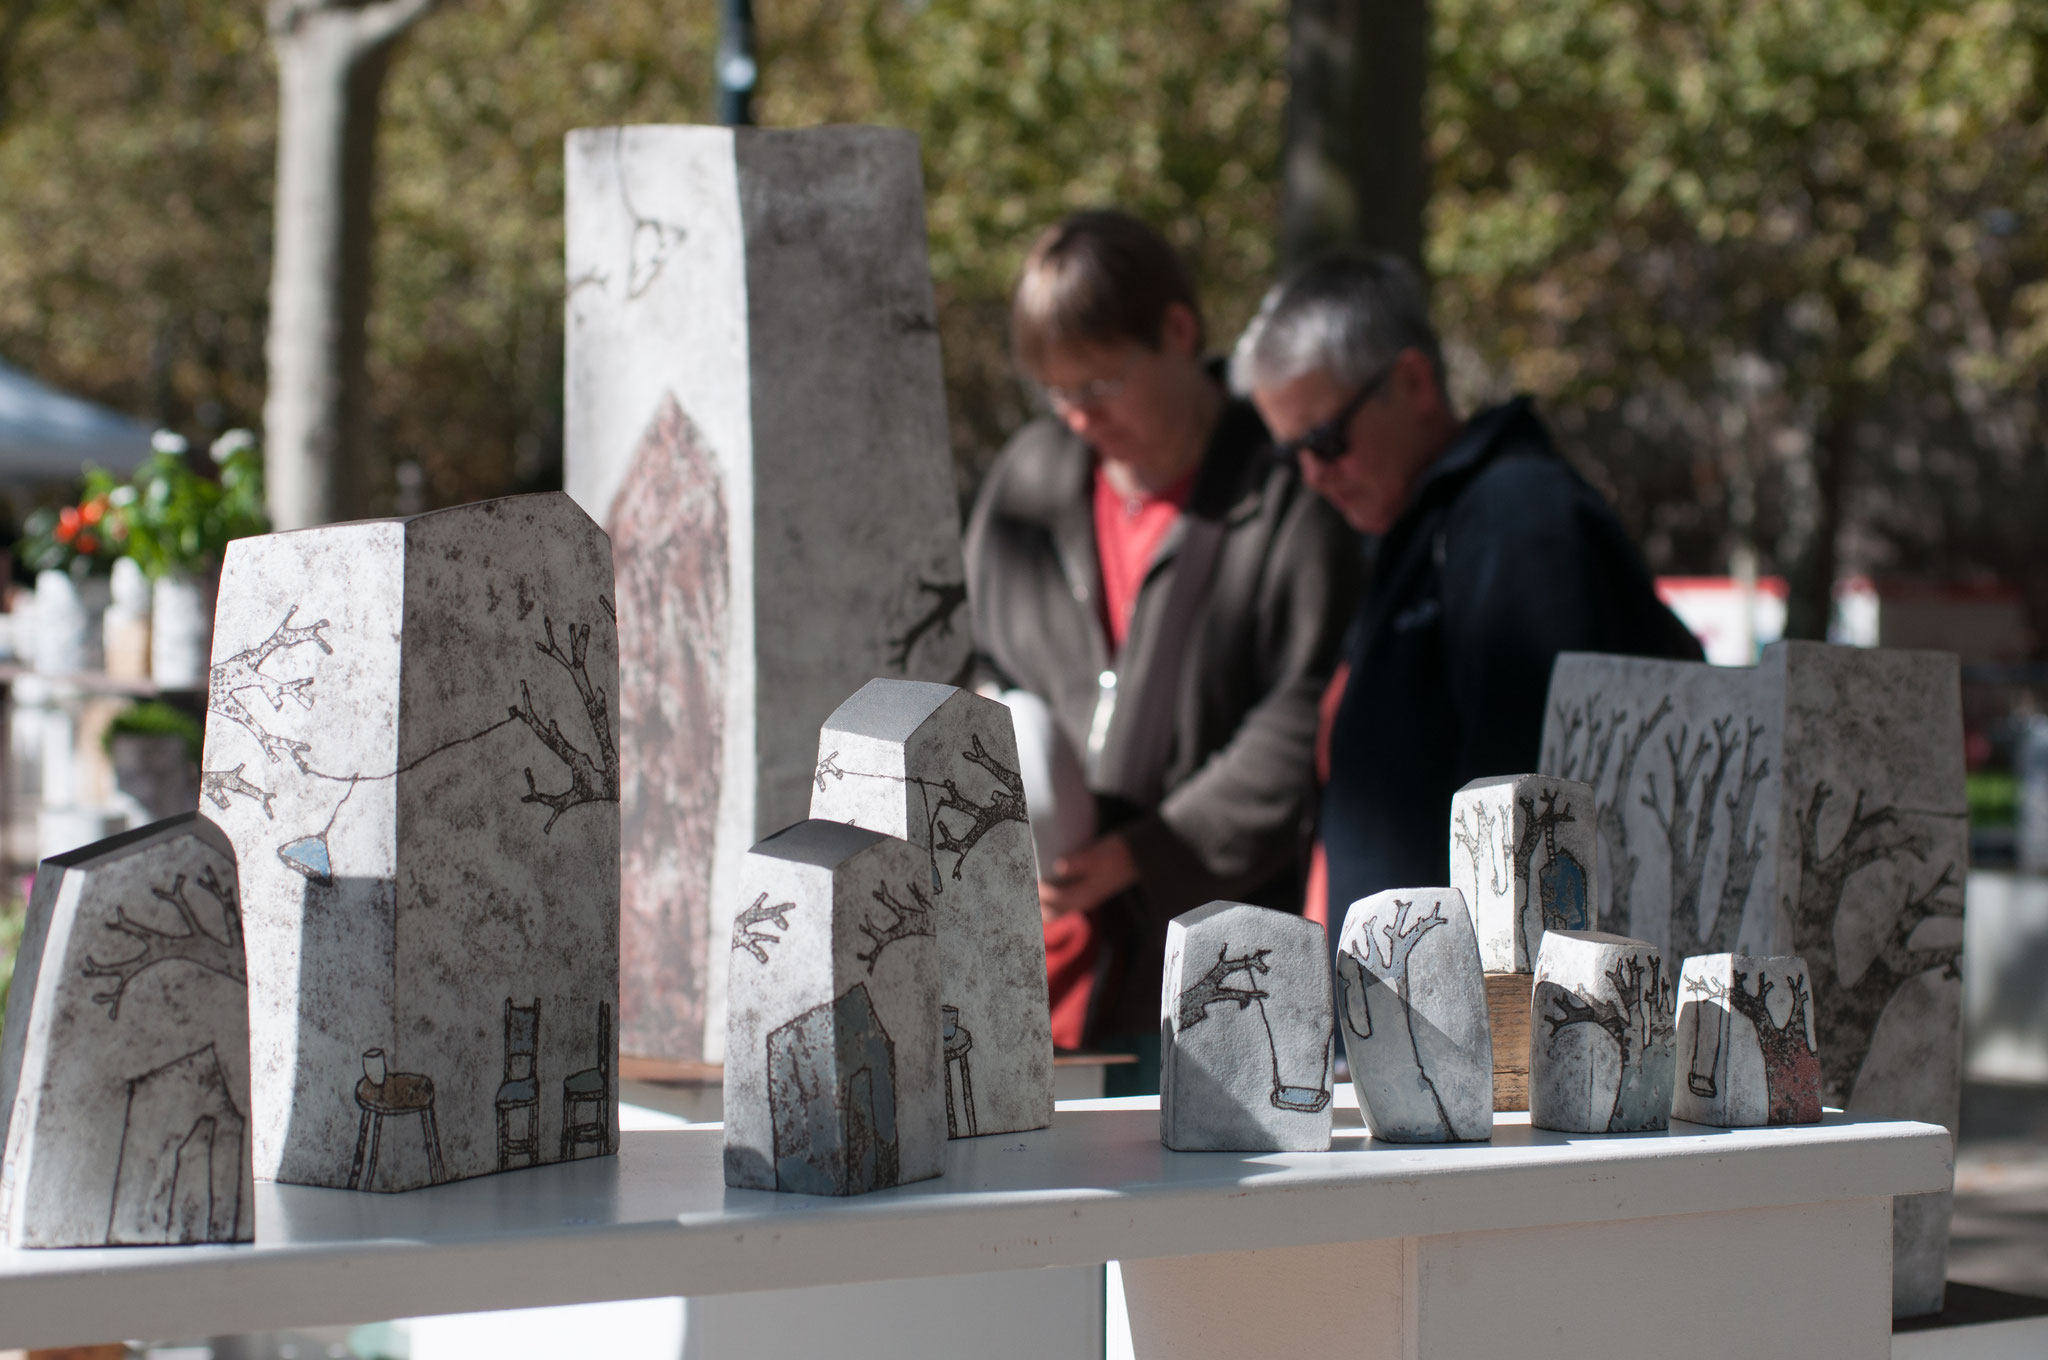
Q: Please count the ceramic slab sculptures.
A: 11